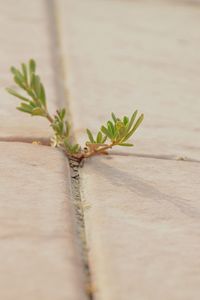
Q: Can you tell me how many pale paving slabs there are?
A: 4